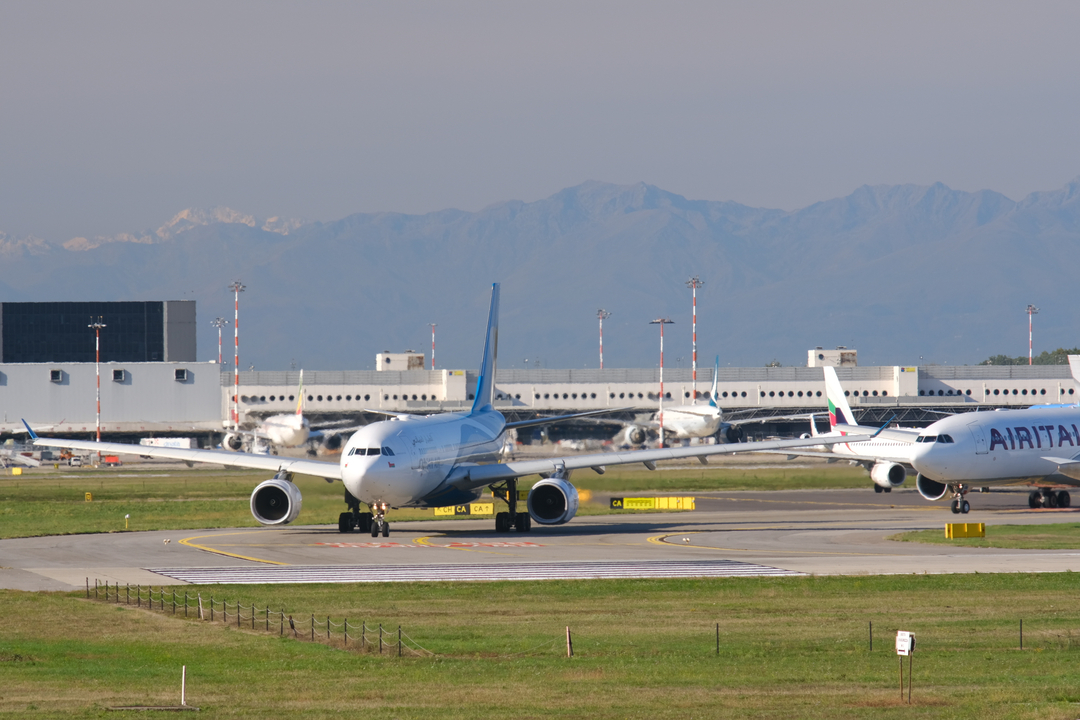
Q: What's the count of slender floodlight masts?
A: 8